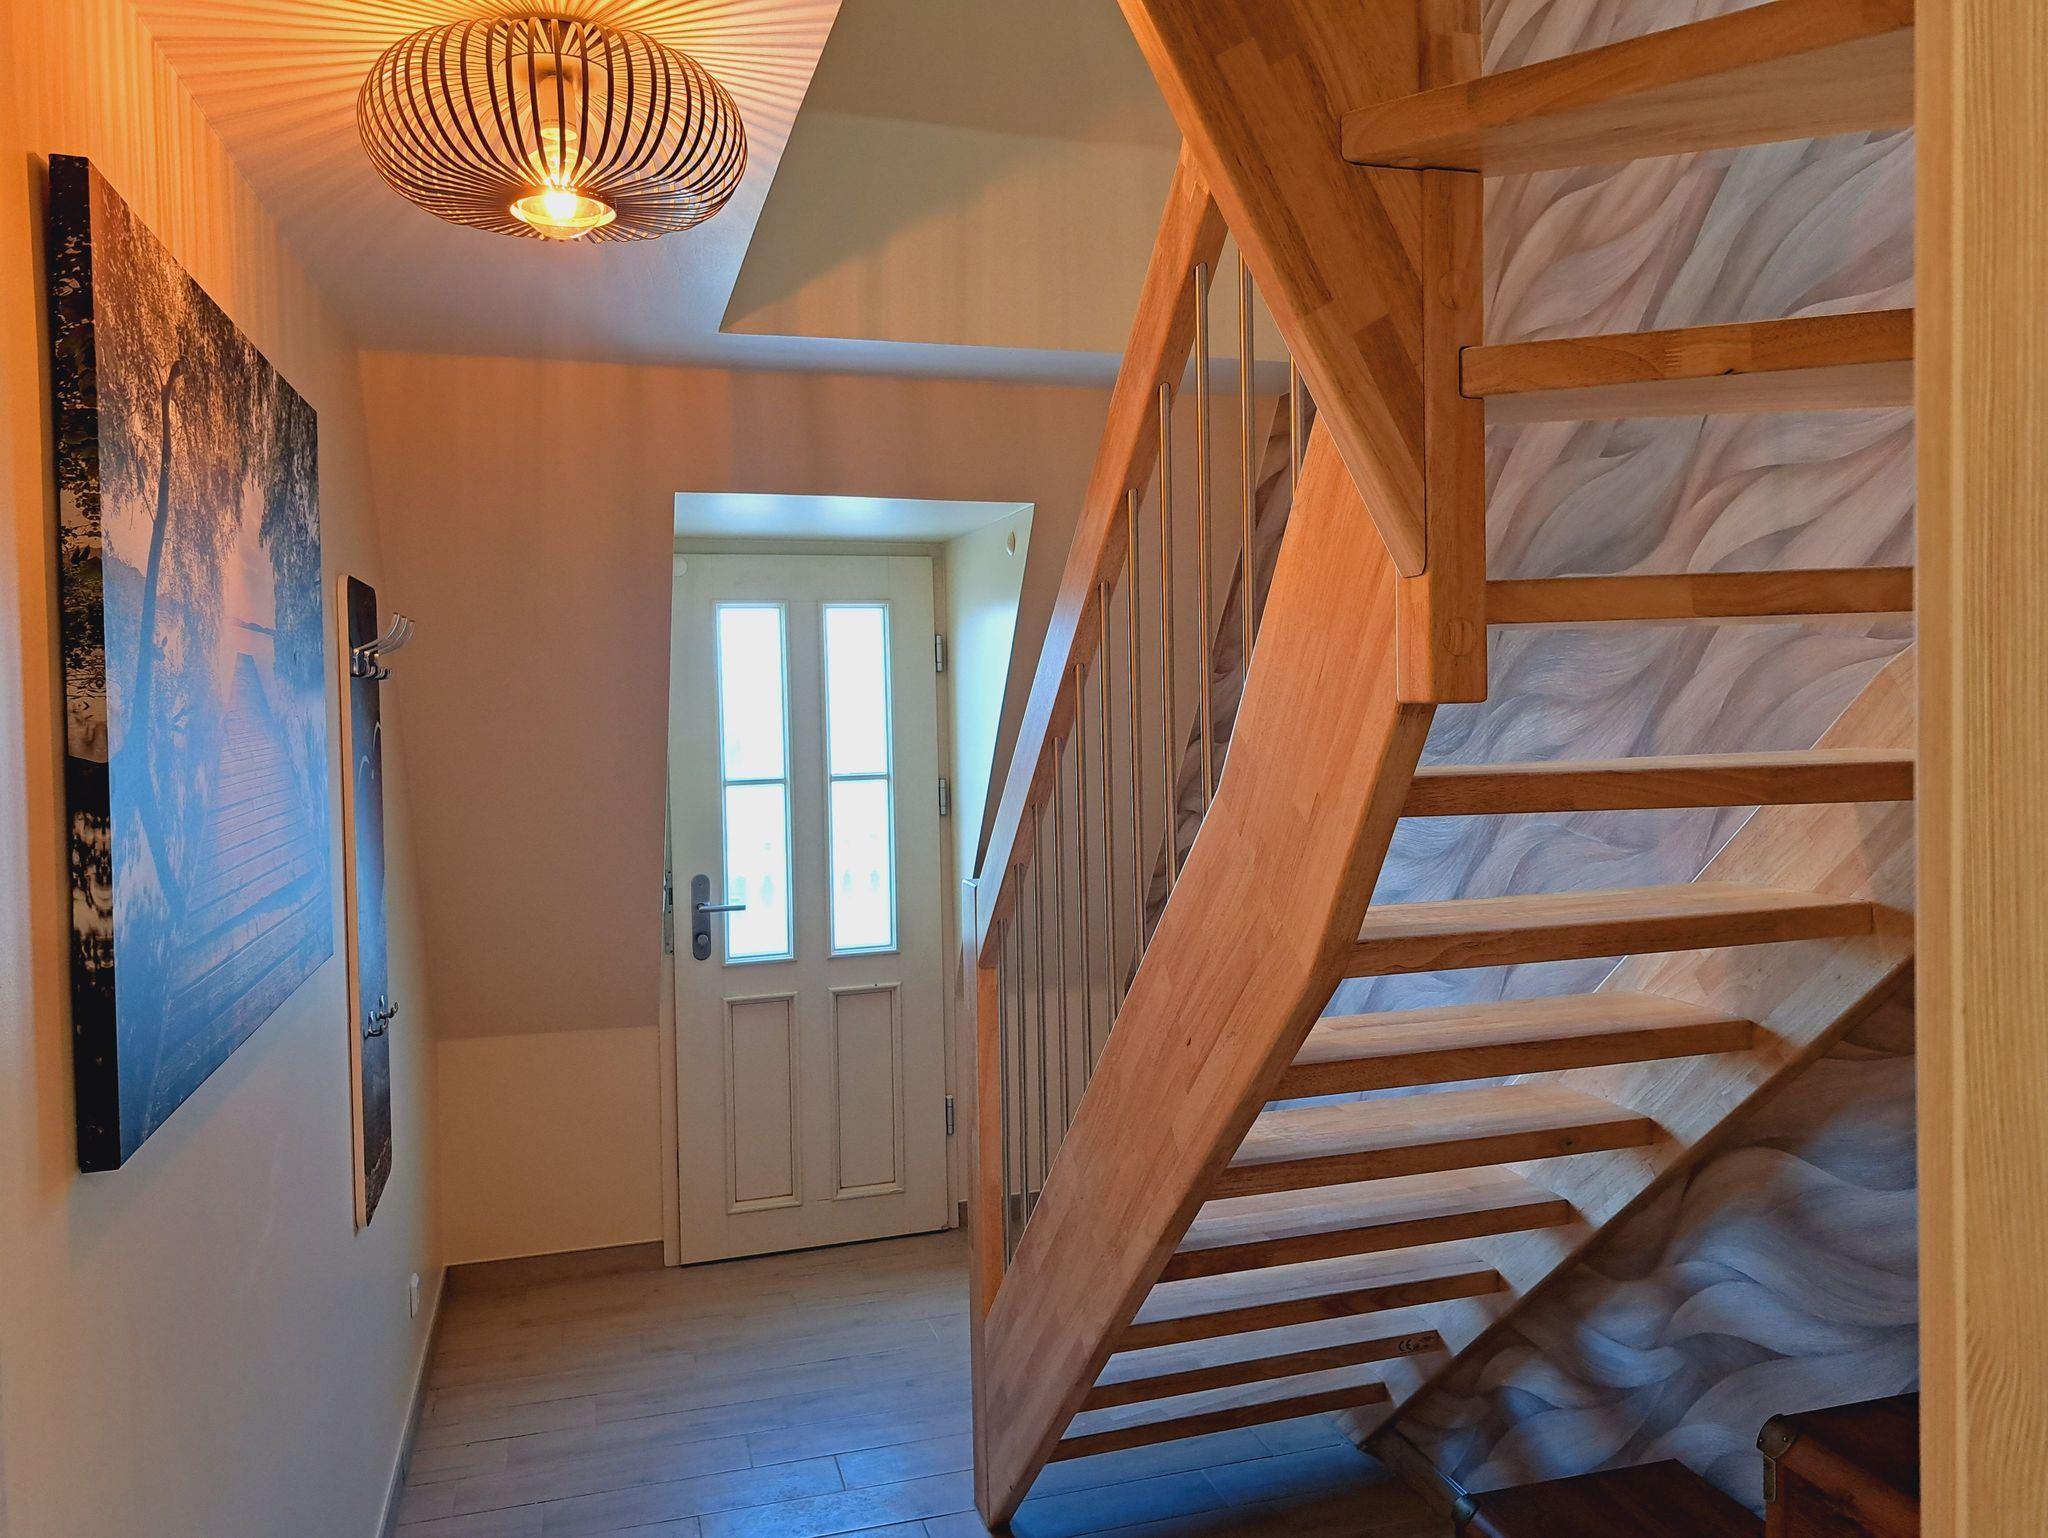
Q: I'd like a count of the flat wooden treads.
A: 11